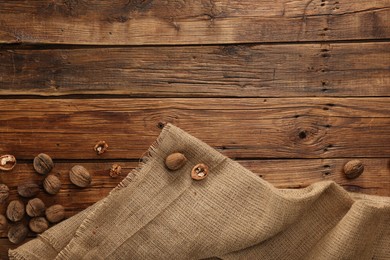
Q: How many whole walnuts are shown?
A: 13